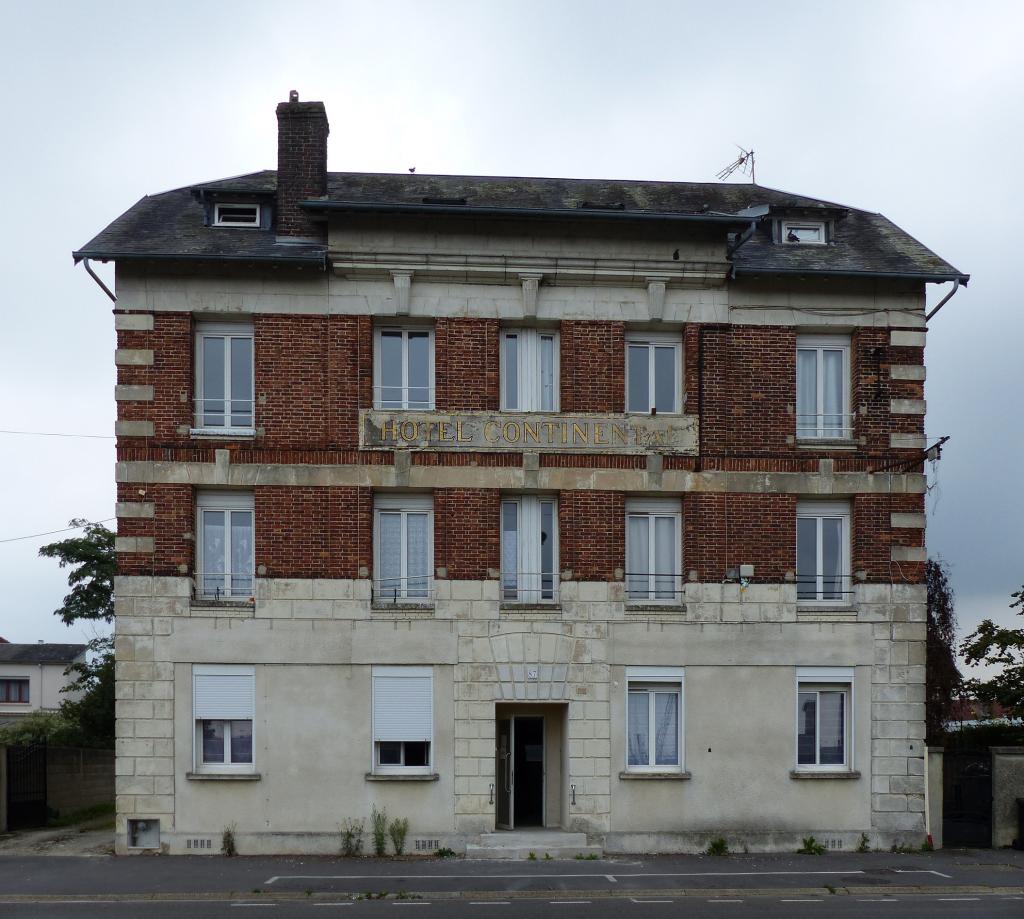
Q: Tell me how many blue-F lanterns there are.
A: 0